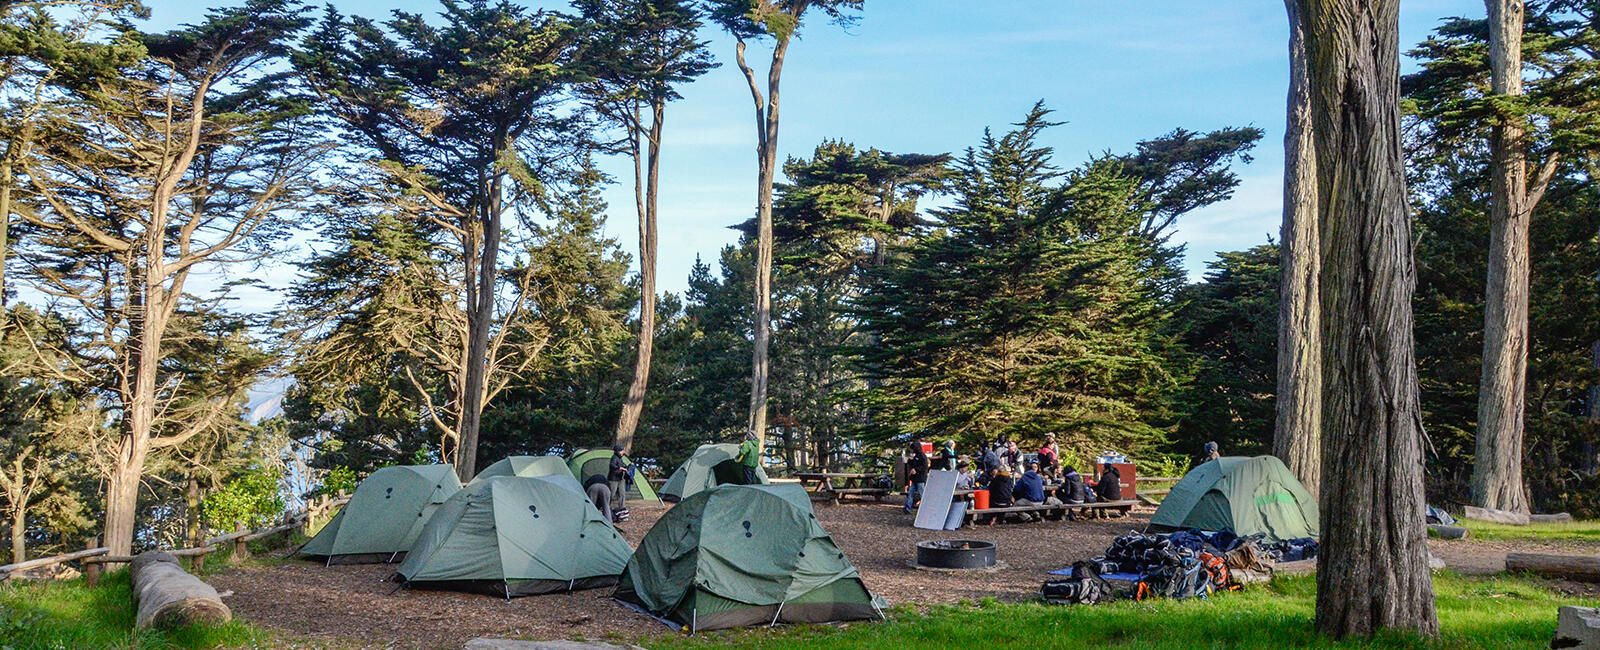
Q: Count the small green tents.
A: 7